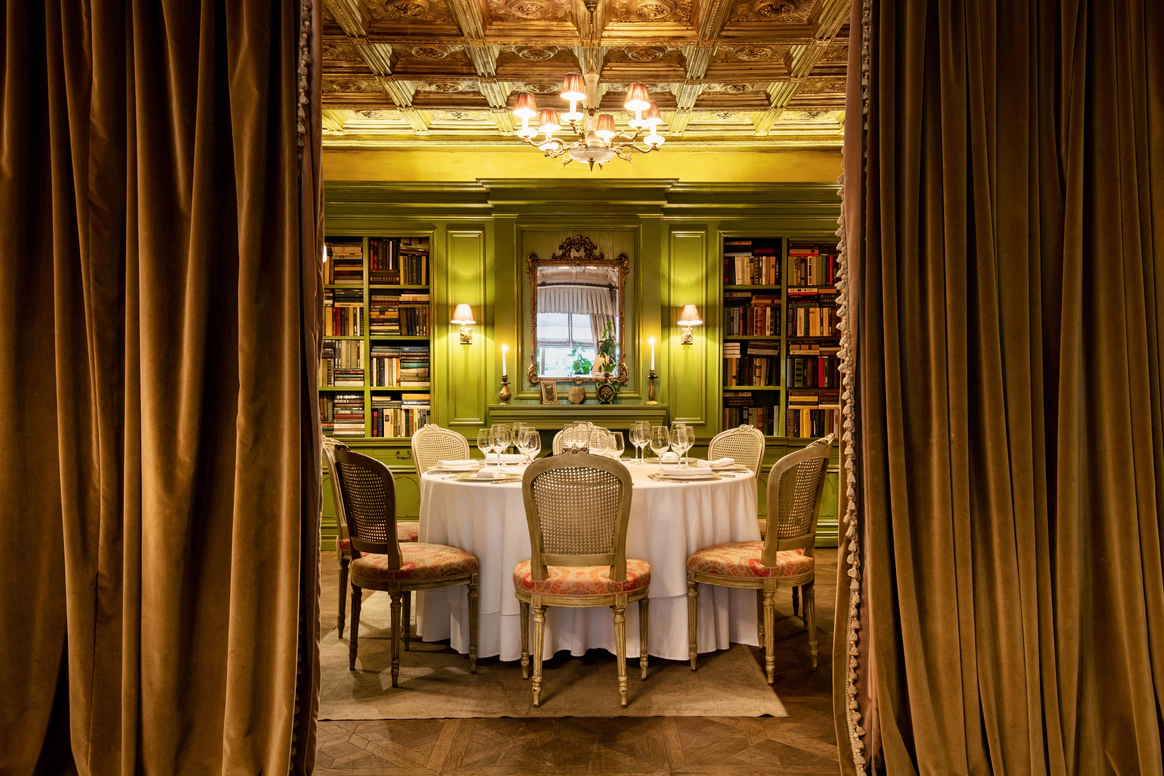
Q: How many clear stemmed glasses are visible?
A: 15